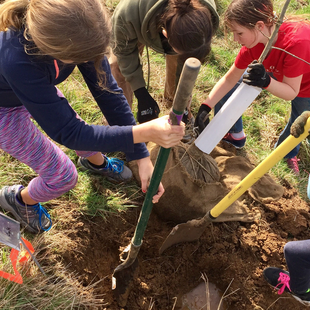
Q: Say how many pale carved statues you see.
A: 0